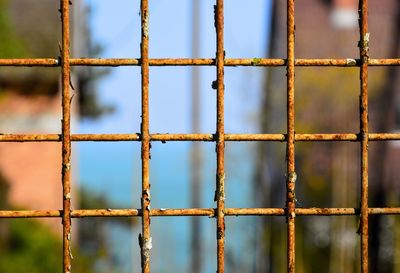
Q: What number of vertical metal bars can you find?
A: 5